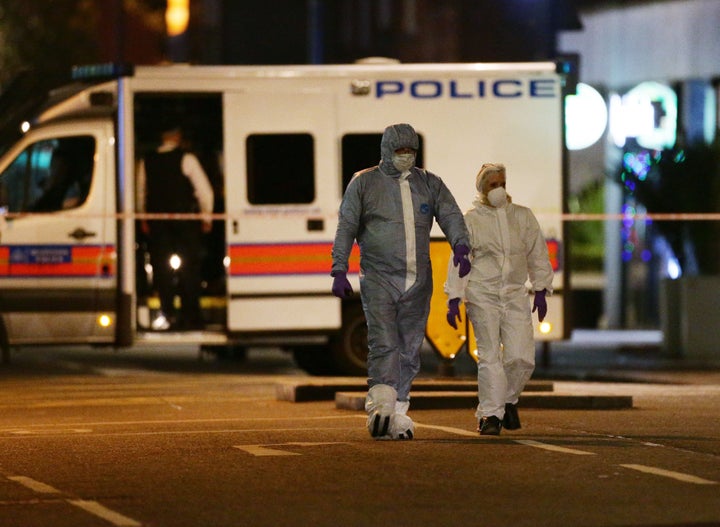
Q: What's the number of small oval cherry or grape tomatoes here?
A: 0